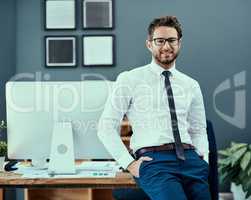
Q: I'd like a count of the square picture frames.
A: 4